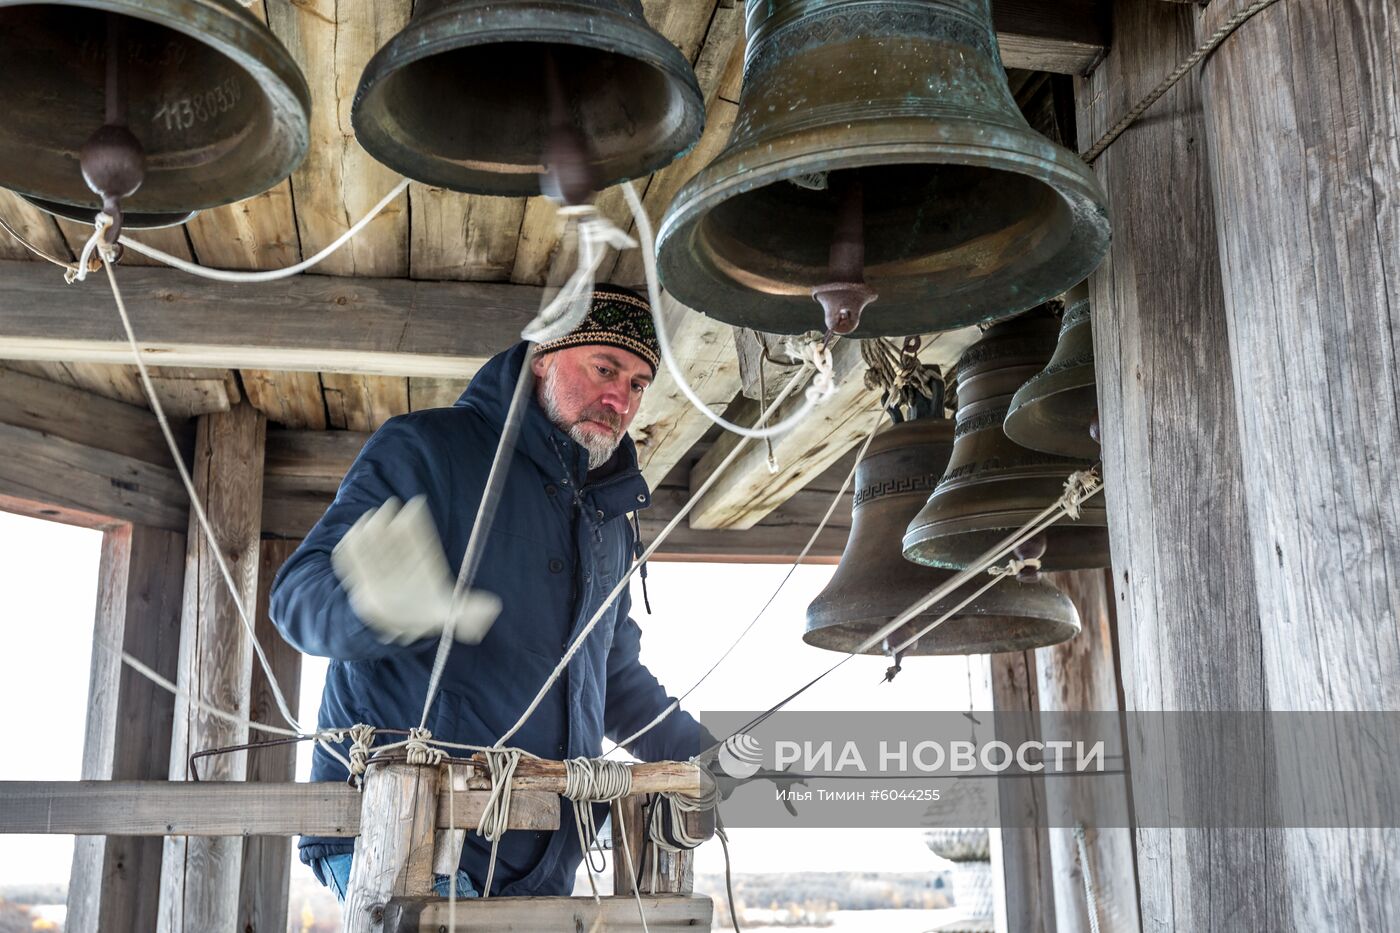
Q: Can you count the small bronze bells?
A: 3